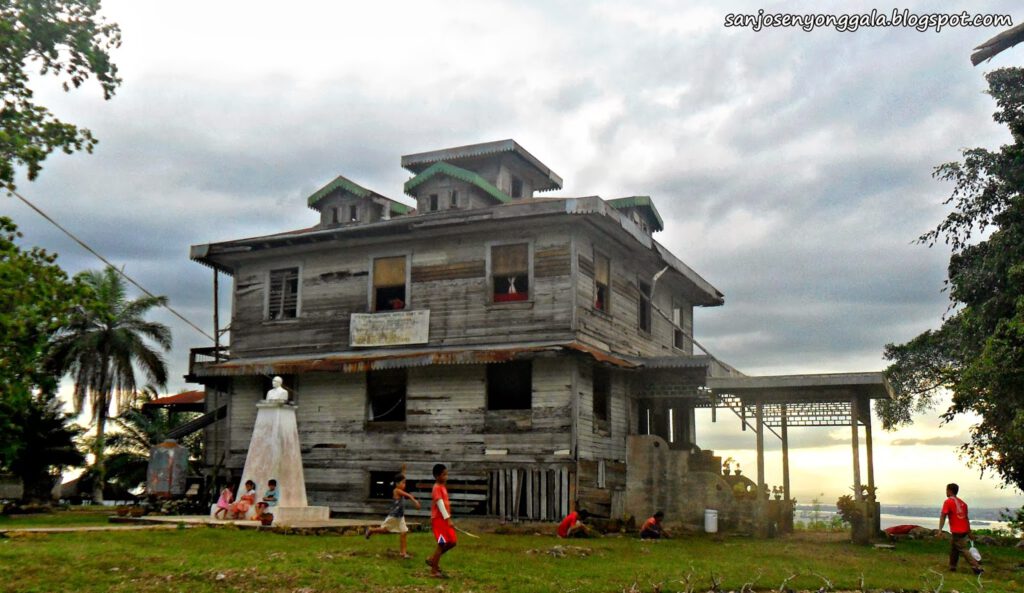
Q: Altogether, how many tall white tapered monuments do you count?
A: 1